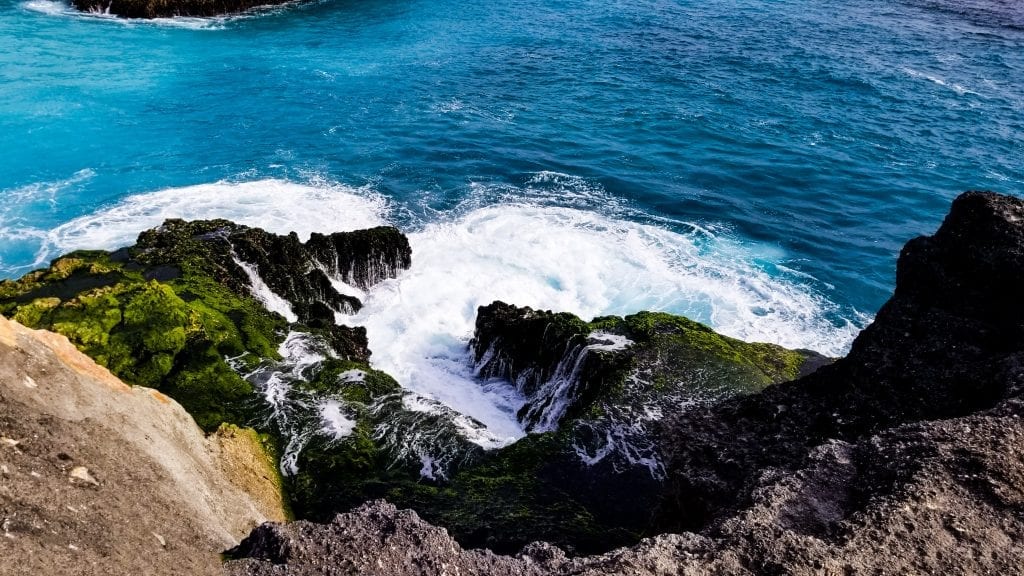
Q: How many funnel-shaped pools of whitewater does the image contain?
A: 1